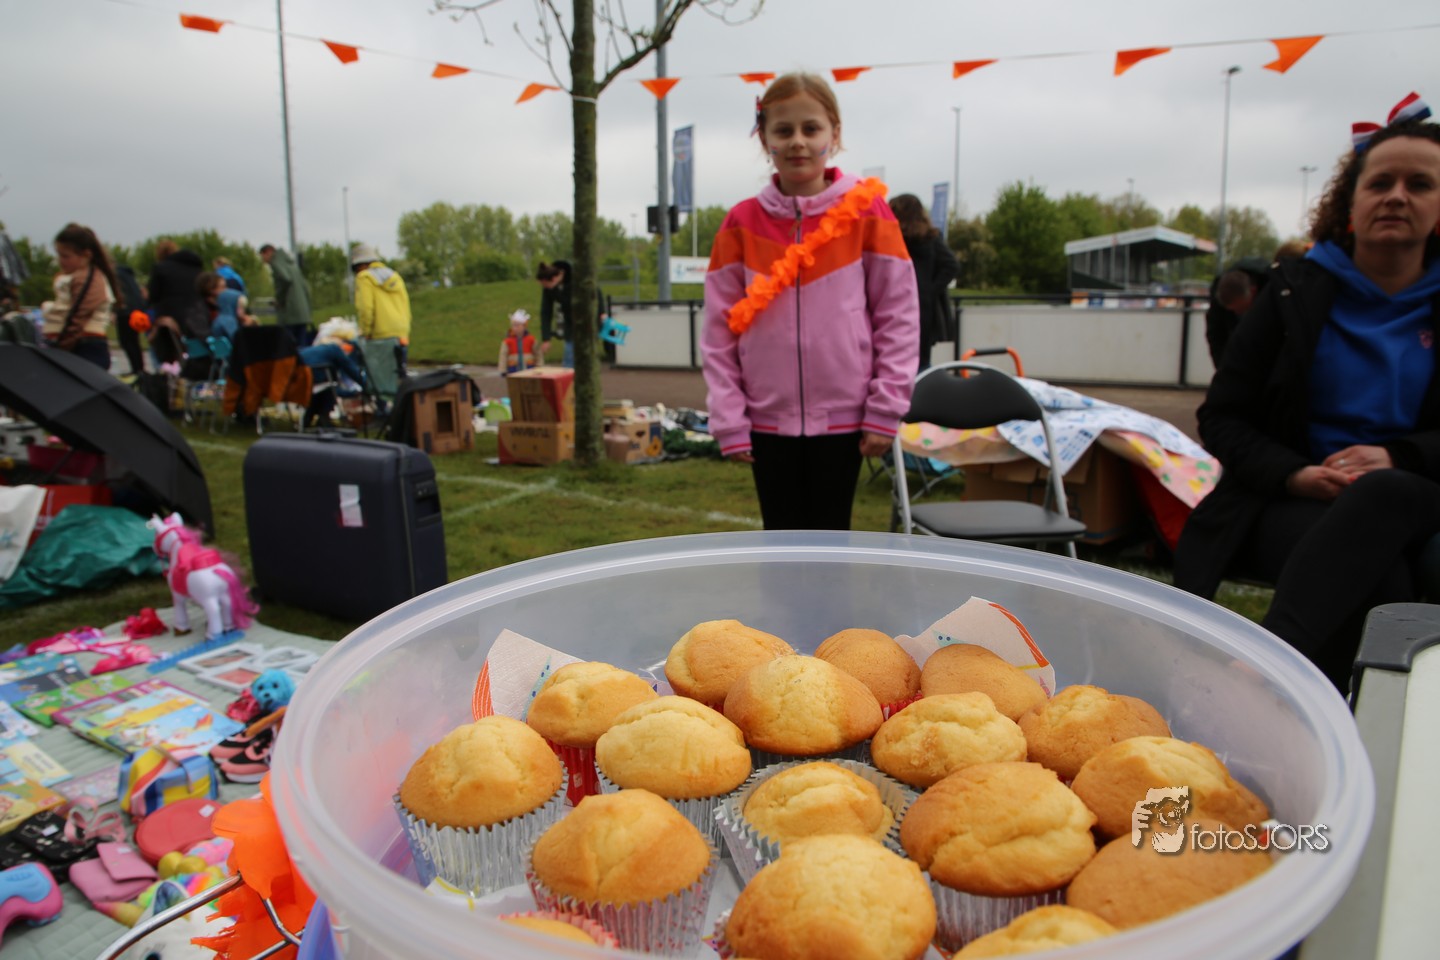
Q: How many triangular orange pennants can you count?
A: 10